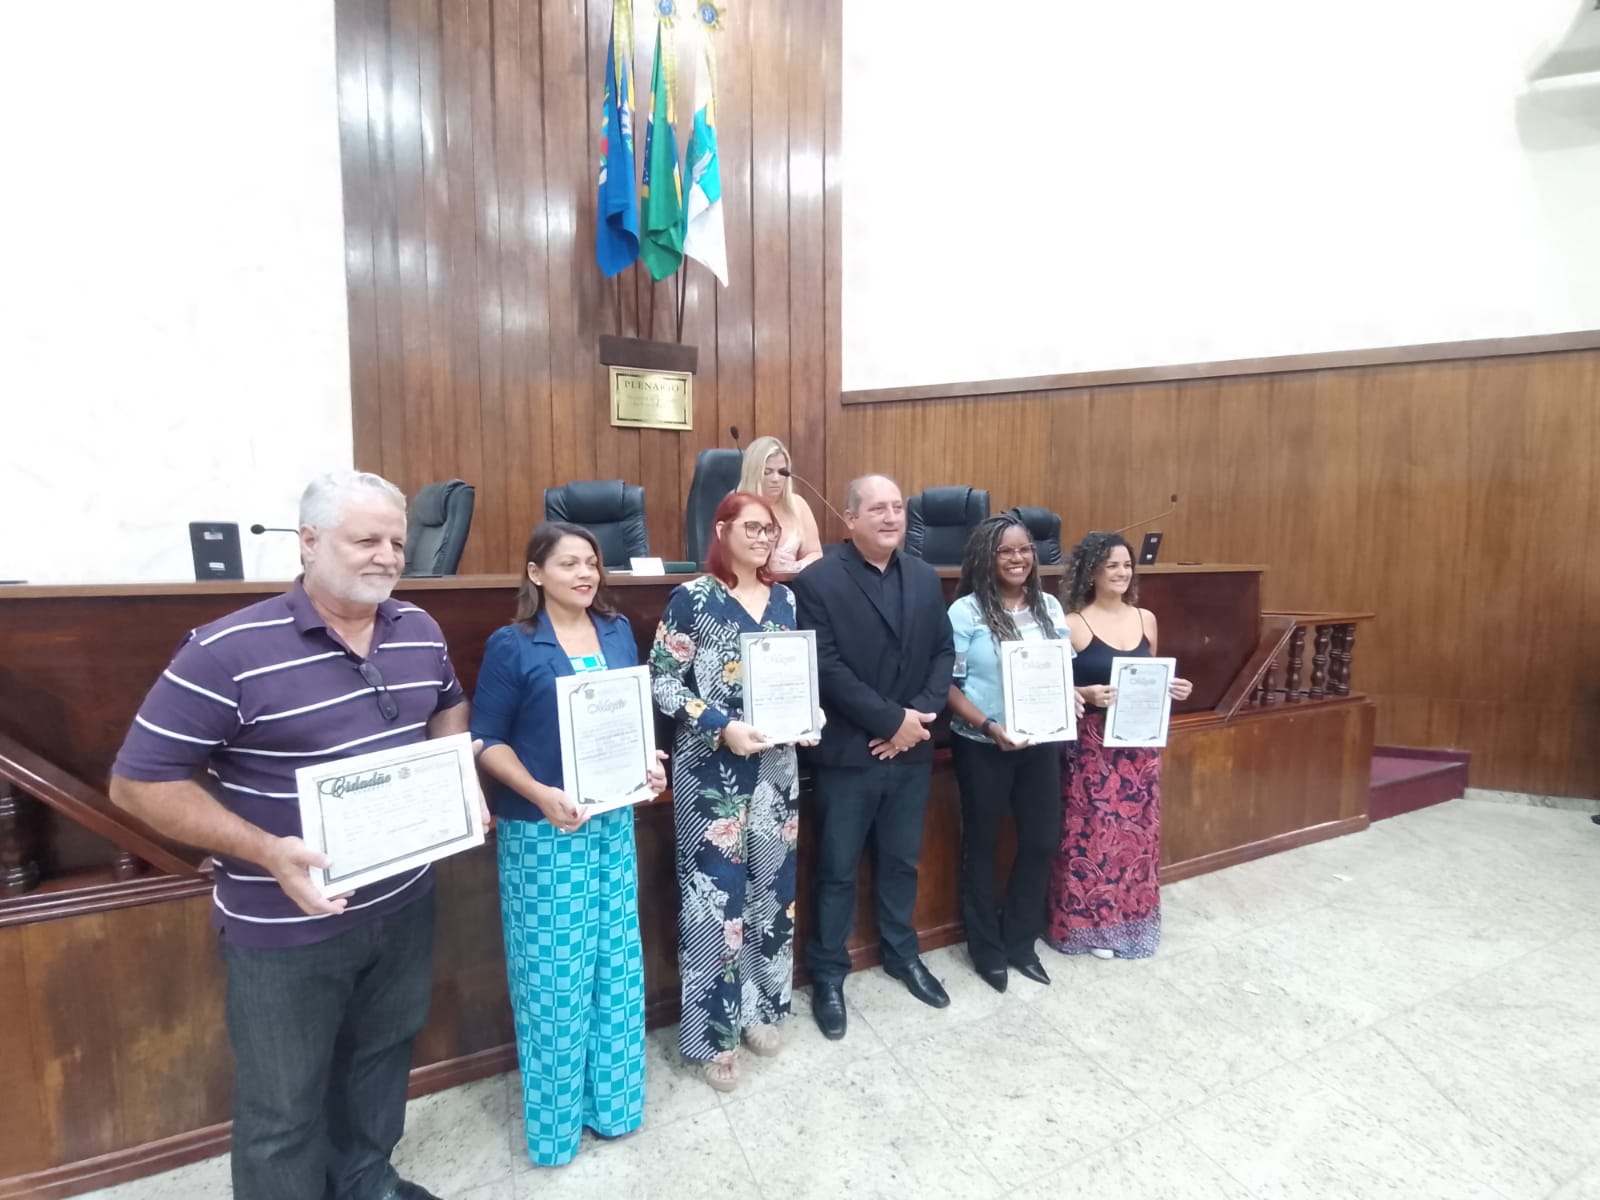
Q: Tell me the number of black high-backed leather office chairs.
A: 5